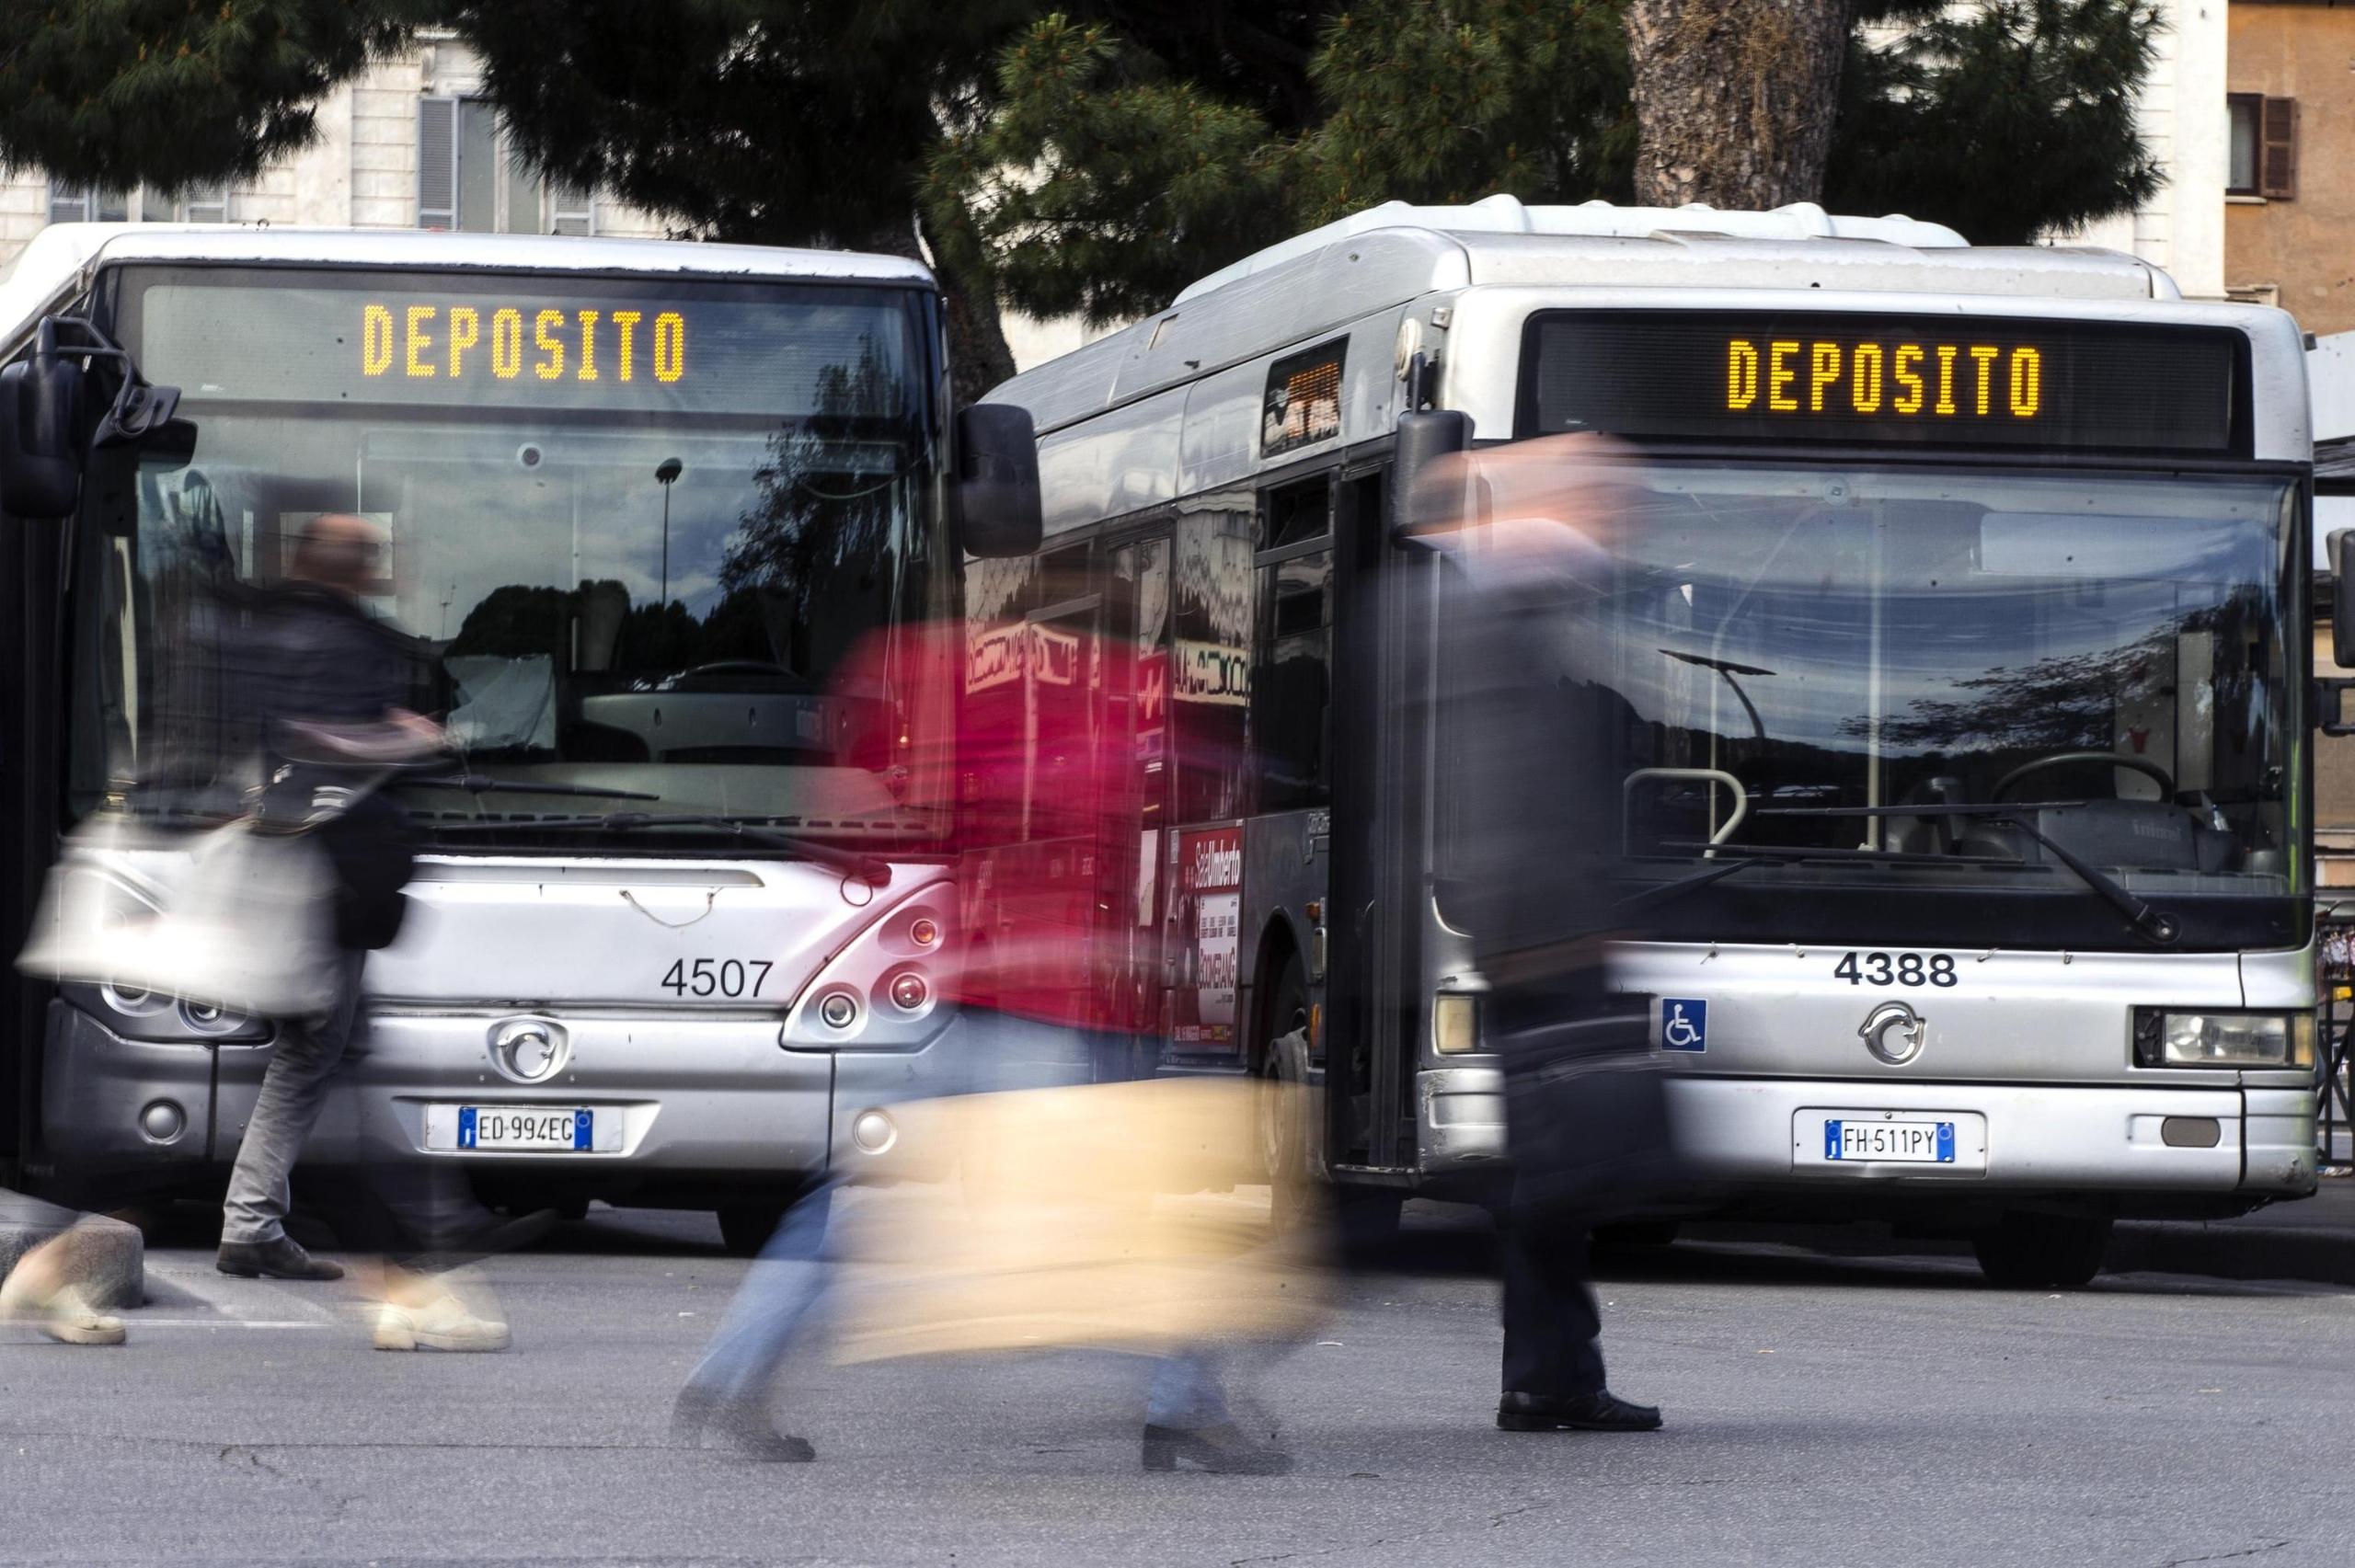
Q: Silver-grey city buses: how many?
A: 2